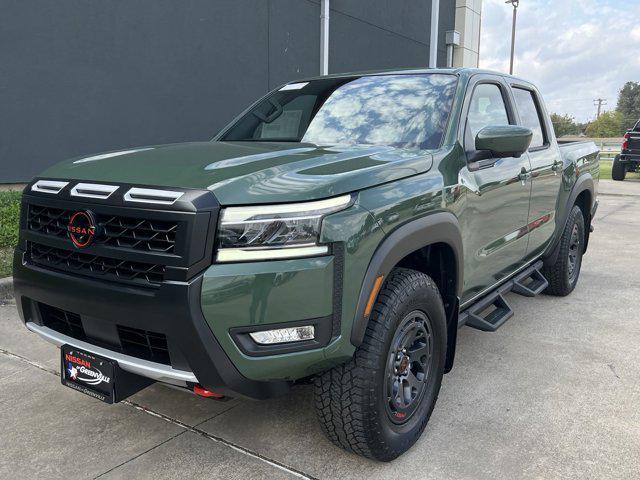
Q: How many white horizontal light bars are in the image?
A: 2